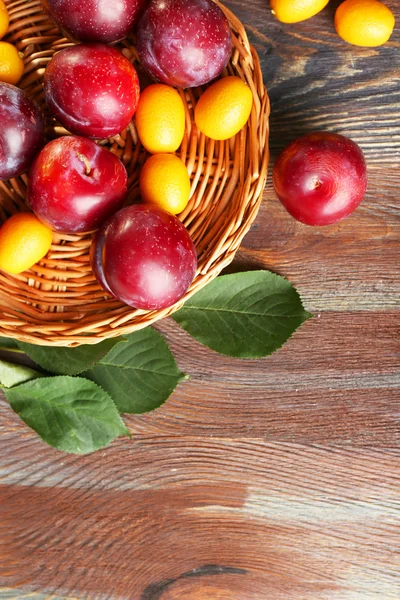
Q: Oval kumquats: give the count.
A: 8